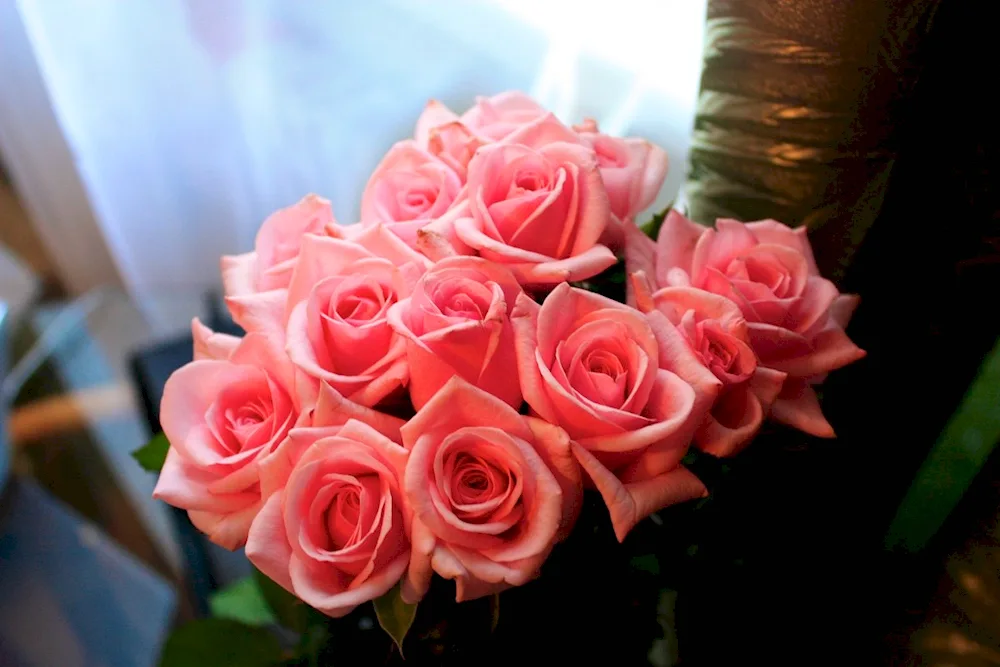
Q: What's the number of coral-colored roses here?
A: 13